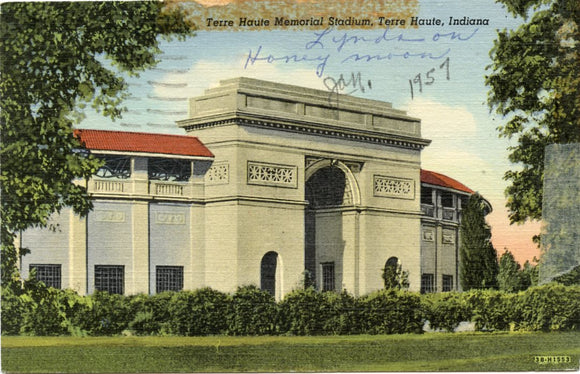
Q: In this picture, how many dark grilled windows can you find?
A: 6